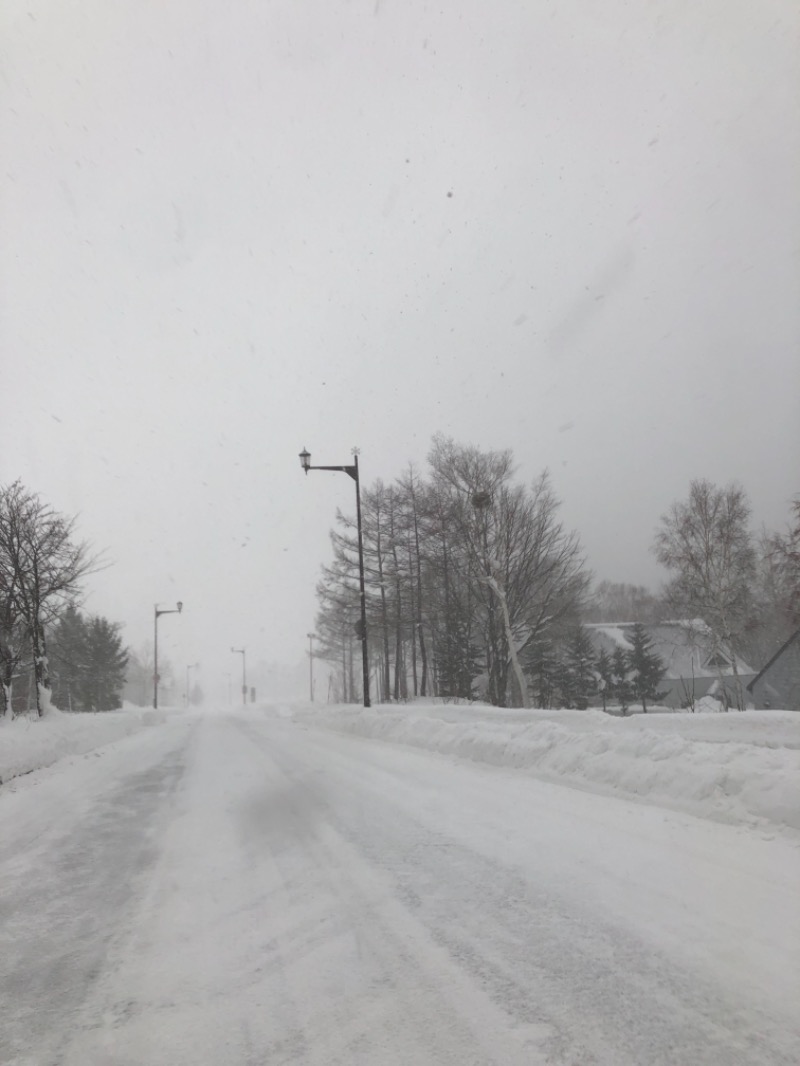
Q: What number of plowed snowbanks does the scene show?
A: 2